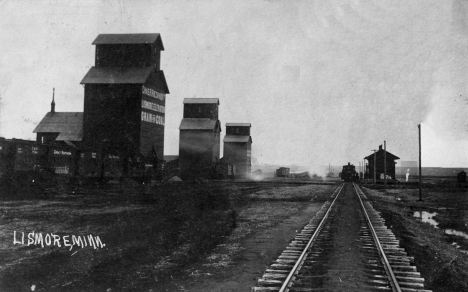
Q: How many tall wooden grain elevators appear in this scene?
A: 3